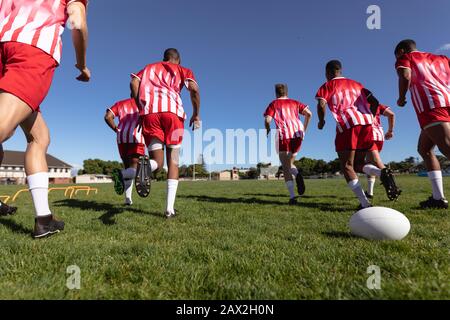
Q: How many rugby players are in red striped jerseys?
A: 7